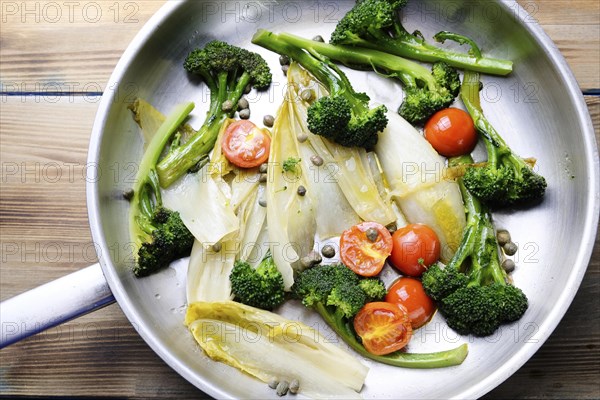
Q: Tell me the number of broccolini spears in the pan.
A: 9